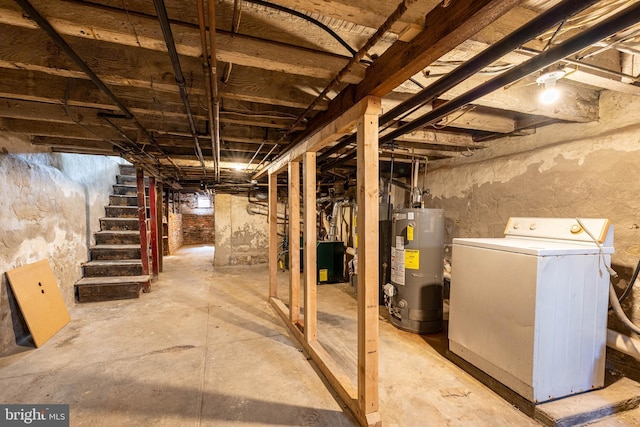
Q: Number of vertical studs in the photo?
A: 4